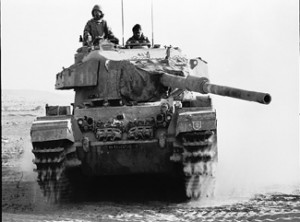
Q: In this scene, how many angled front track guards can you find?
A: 2